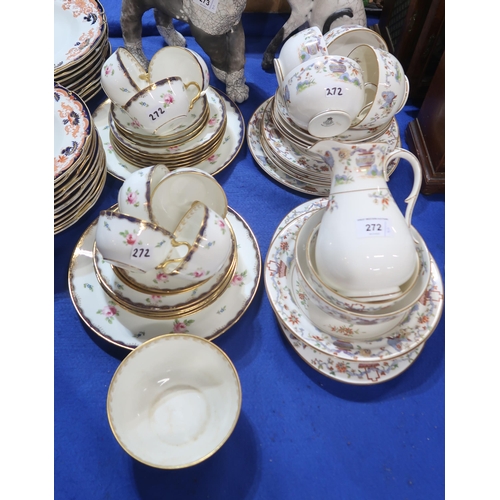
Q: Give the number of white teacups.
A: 11